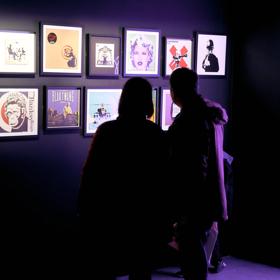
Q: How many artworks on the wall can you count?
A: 11